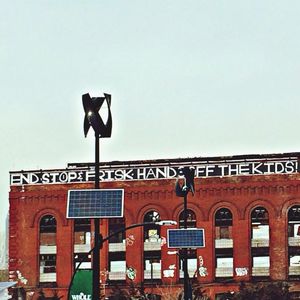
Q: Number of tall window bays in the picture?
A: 8